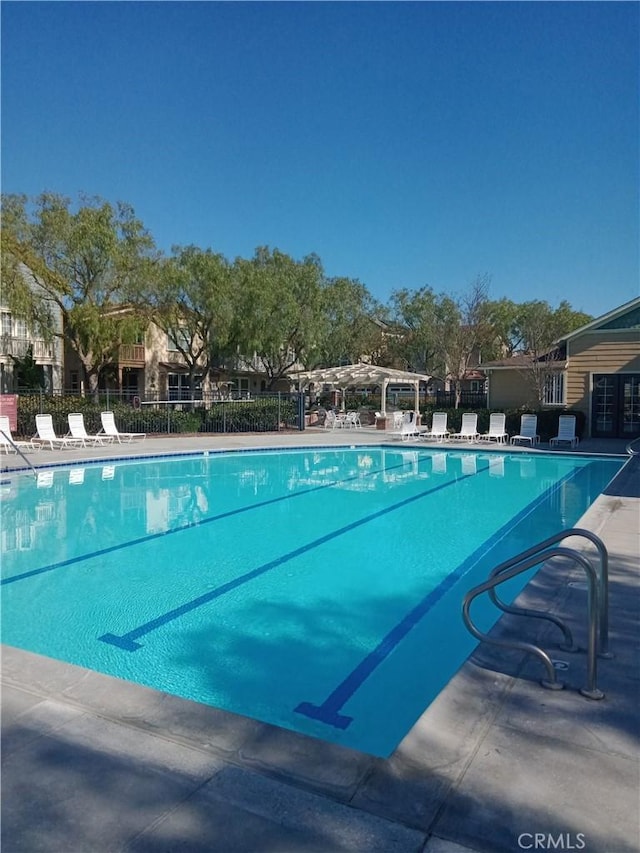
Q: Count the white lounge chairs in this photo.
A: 10